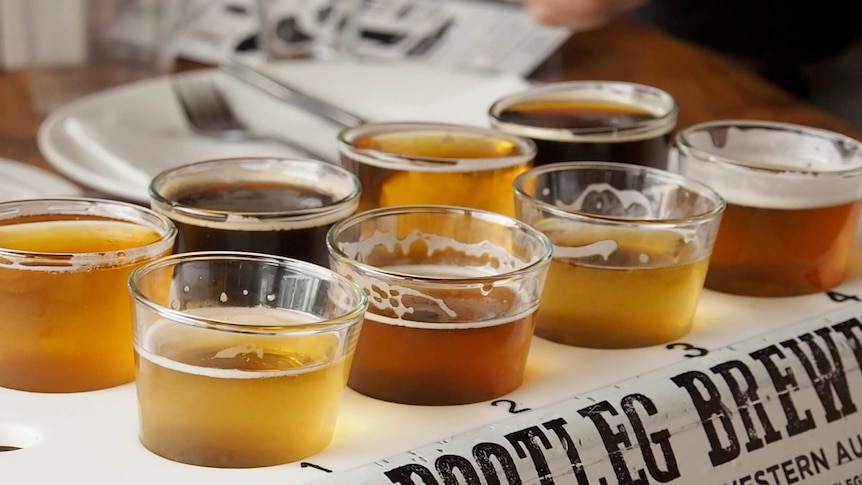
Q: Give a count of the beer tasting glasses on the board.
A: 8